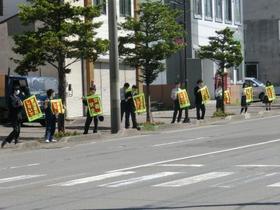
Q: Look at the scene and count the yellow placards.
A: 9